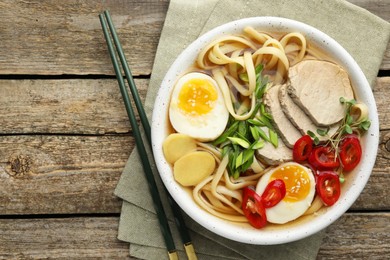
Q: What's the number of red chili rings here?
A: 6